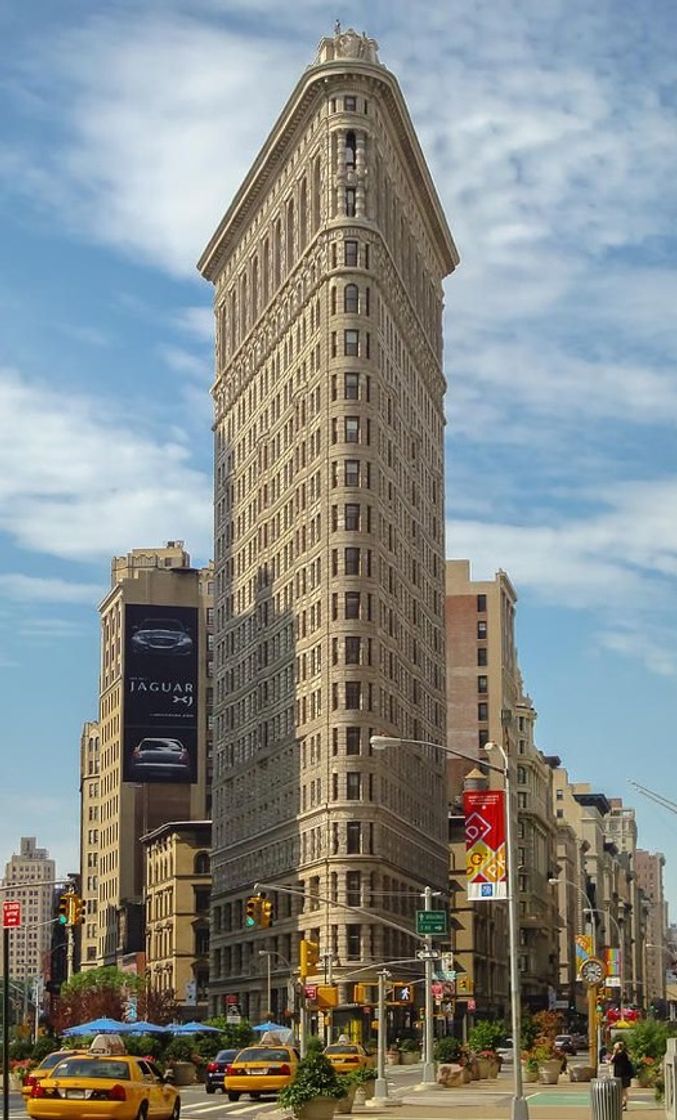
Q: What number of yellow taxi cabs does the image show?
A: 4